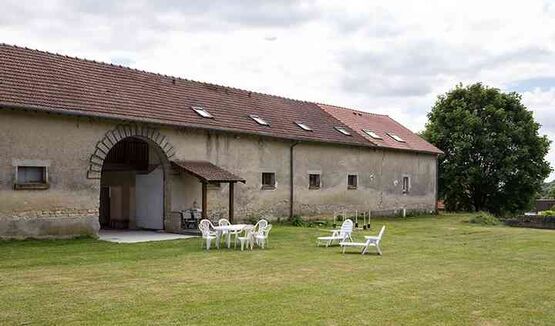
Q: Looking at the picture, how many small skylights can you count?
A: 6